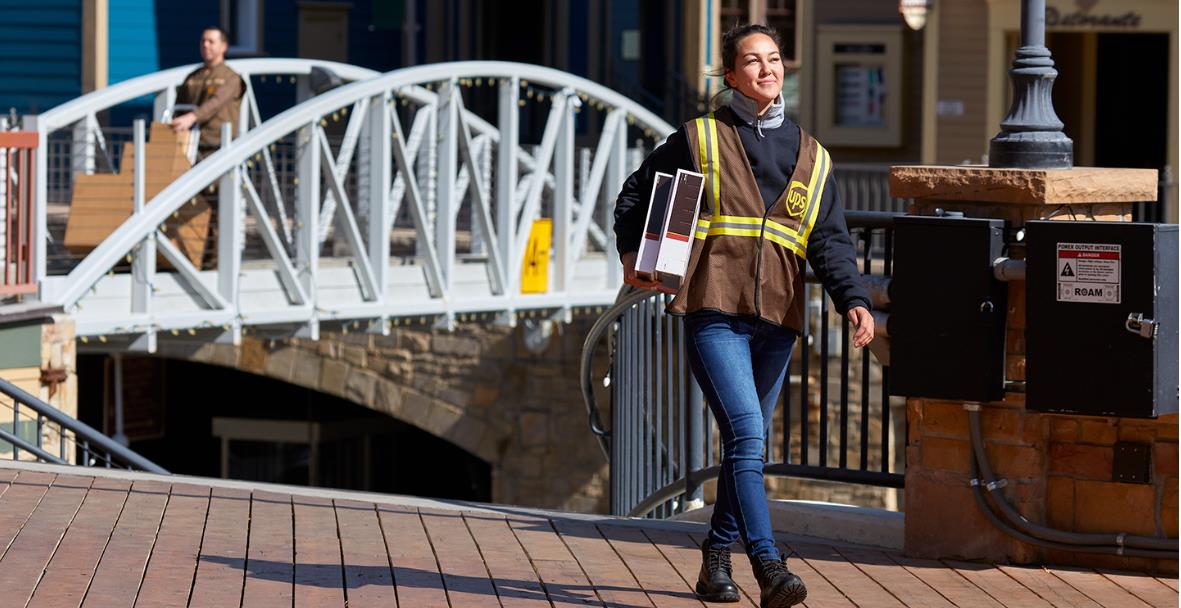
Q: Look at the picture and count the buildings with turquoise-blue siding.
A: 1